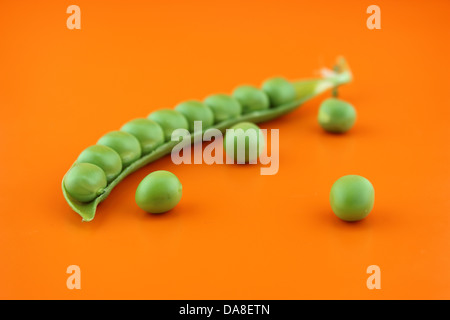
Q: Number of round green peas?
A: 13